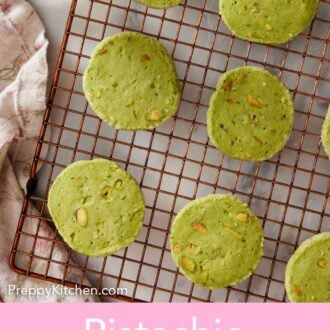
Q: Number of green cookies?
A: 8